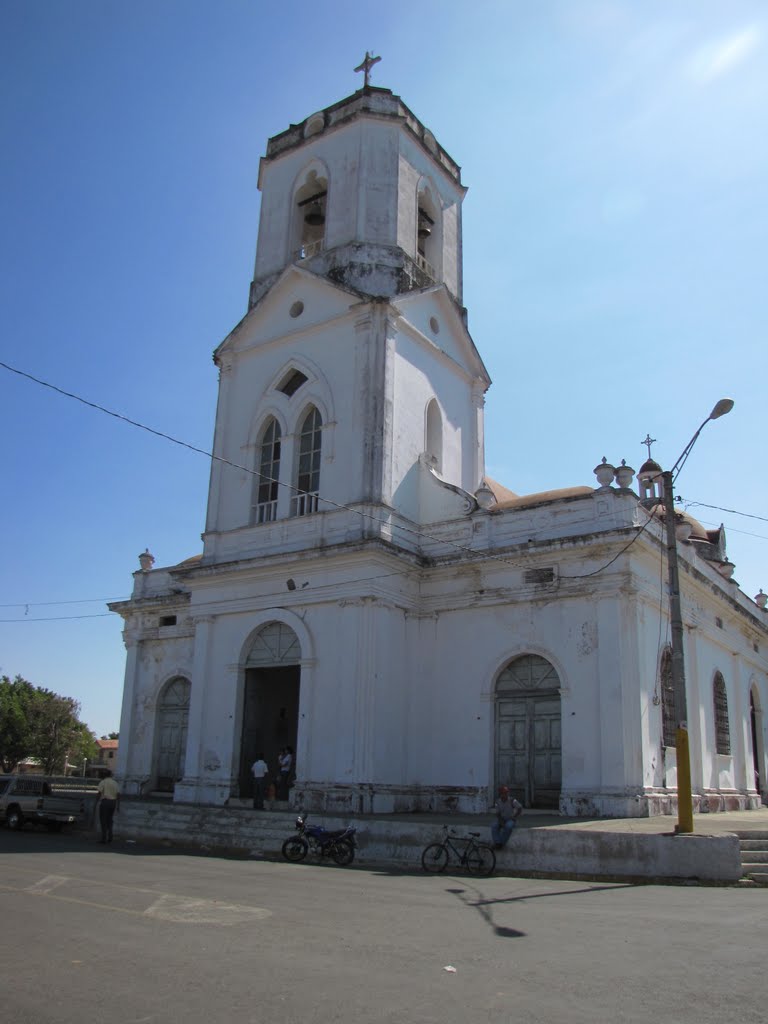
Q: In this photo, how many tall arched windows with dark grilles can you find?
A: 2